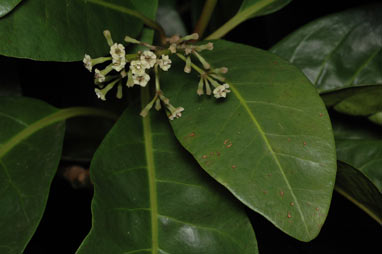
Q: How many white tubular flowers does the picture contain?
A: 11